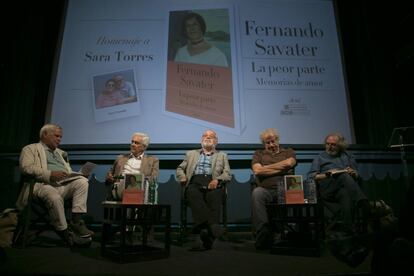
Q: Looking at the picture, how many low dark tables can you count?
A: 2